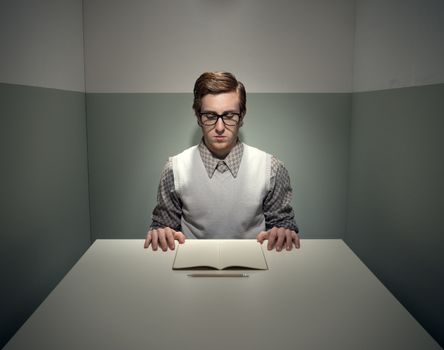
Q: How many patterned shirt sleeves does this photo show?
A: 2